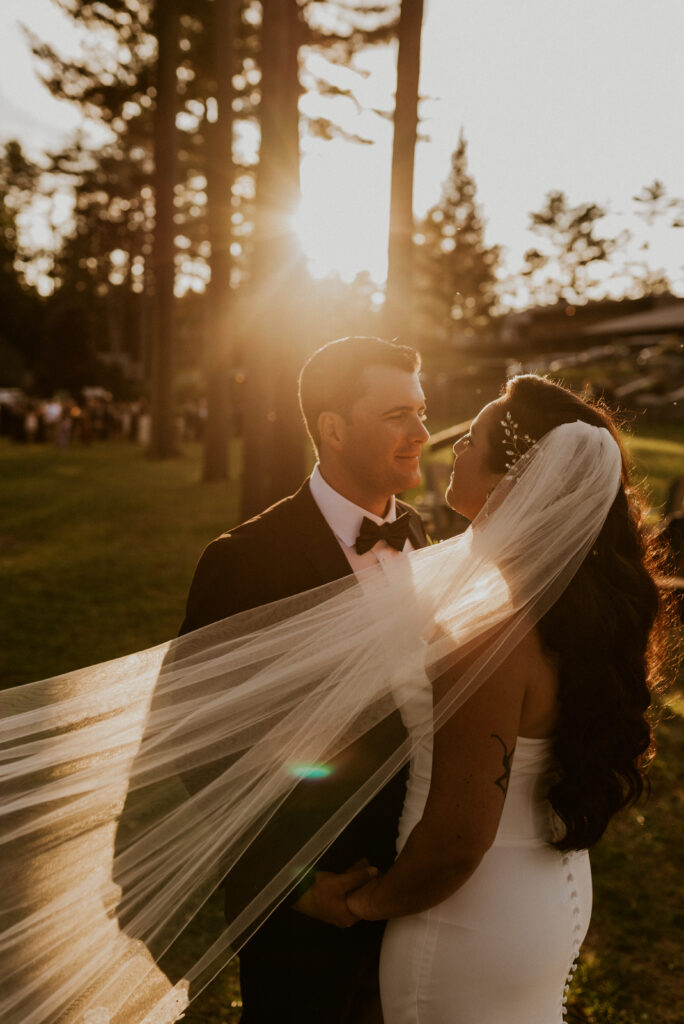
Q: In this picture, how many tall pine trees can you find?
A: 4